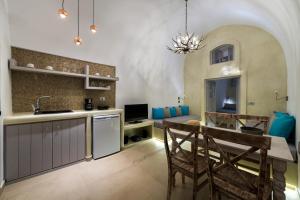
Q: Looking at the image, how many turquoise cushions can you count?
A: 5